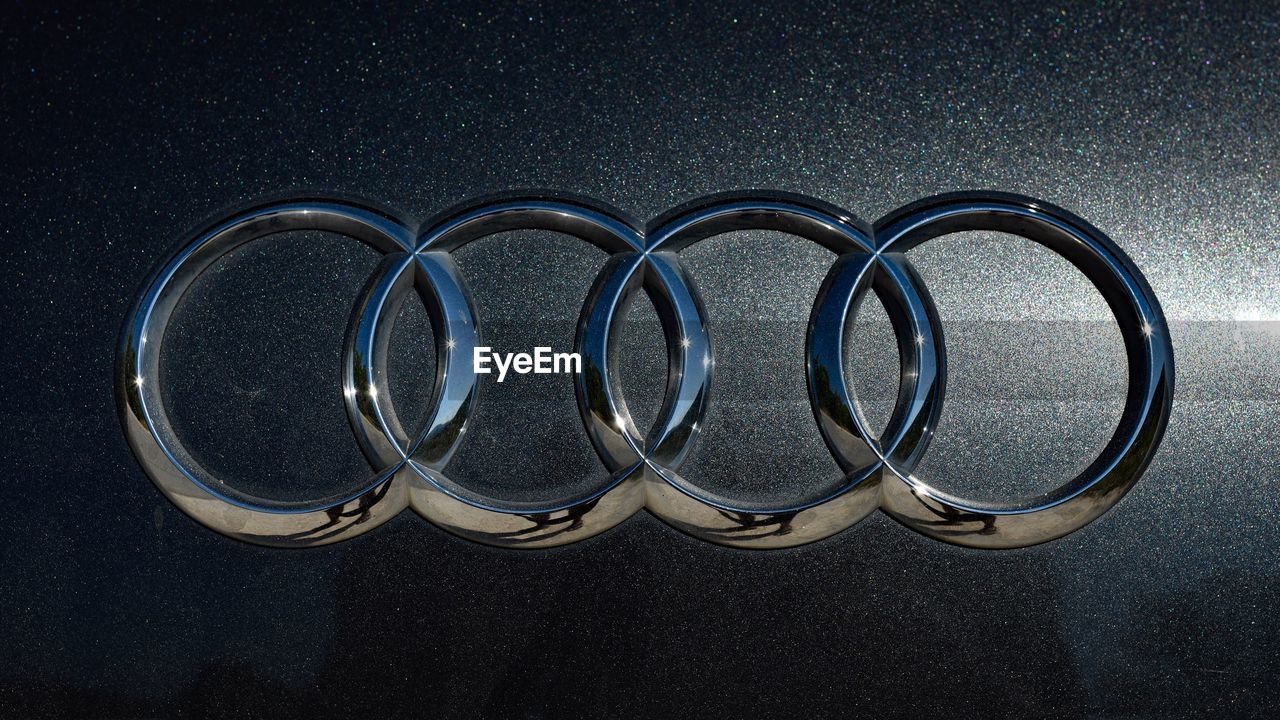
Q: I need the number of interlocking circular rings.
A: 4